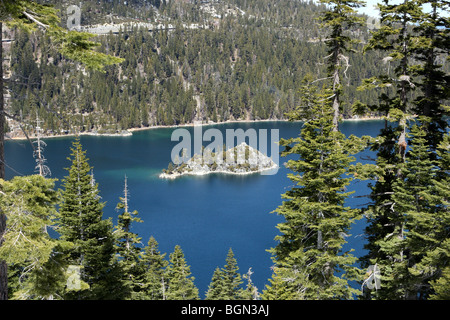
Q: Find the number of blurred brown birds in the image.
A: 0